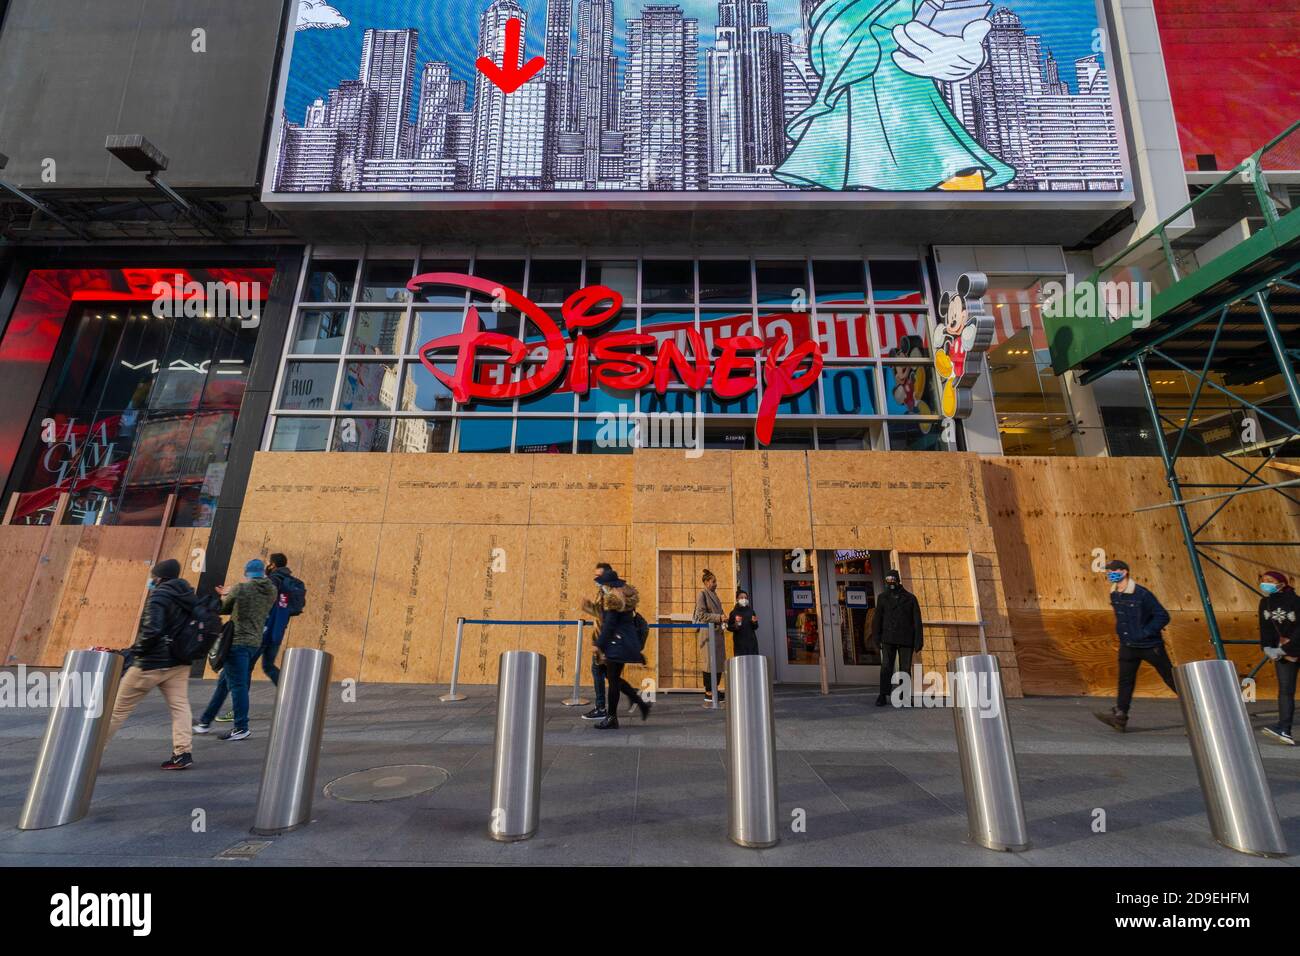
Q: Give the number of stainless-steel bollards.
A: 6